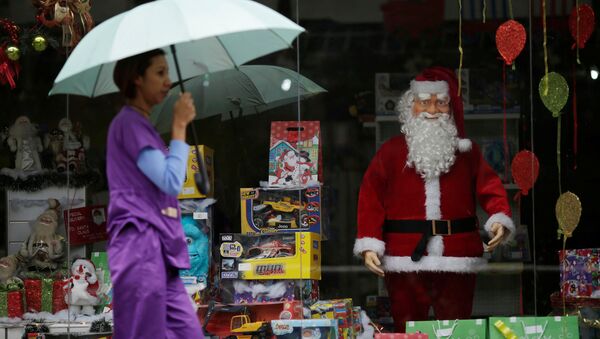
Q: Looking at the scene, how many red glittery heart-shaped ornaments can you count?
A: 0